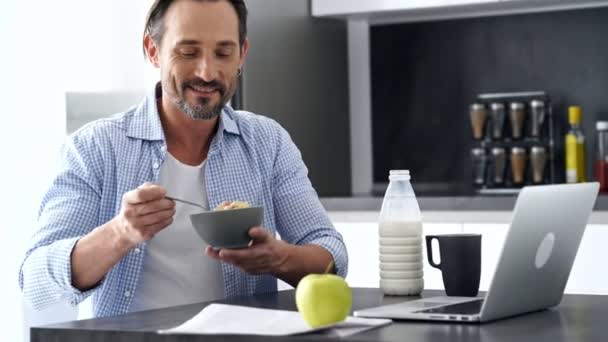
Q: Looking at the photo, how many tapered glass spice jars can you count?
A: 8